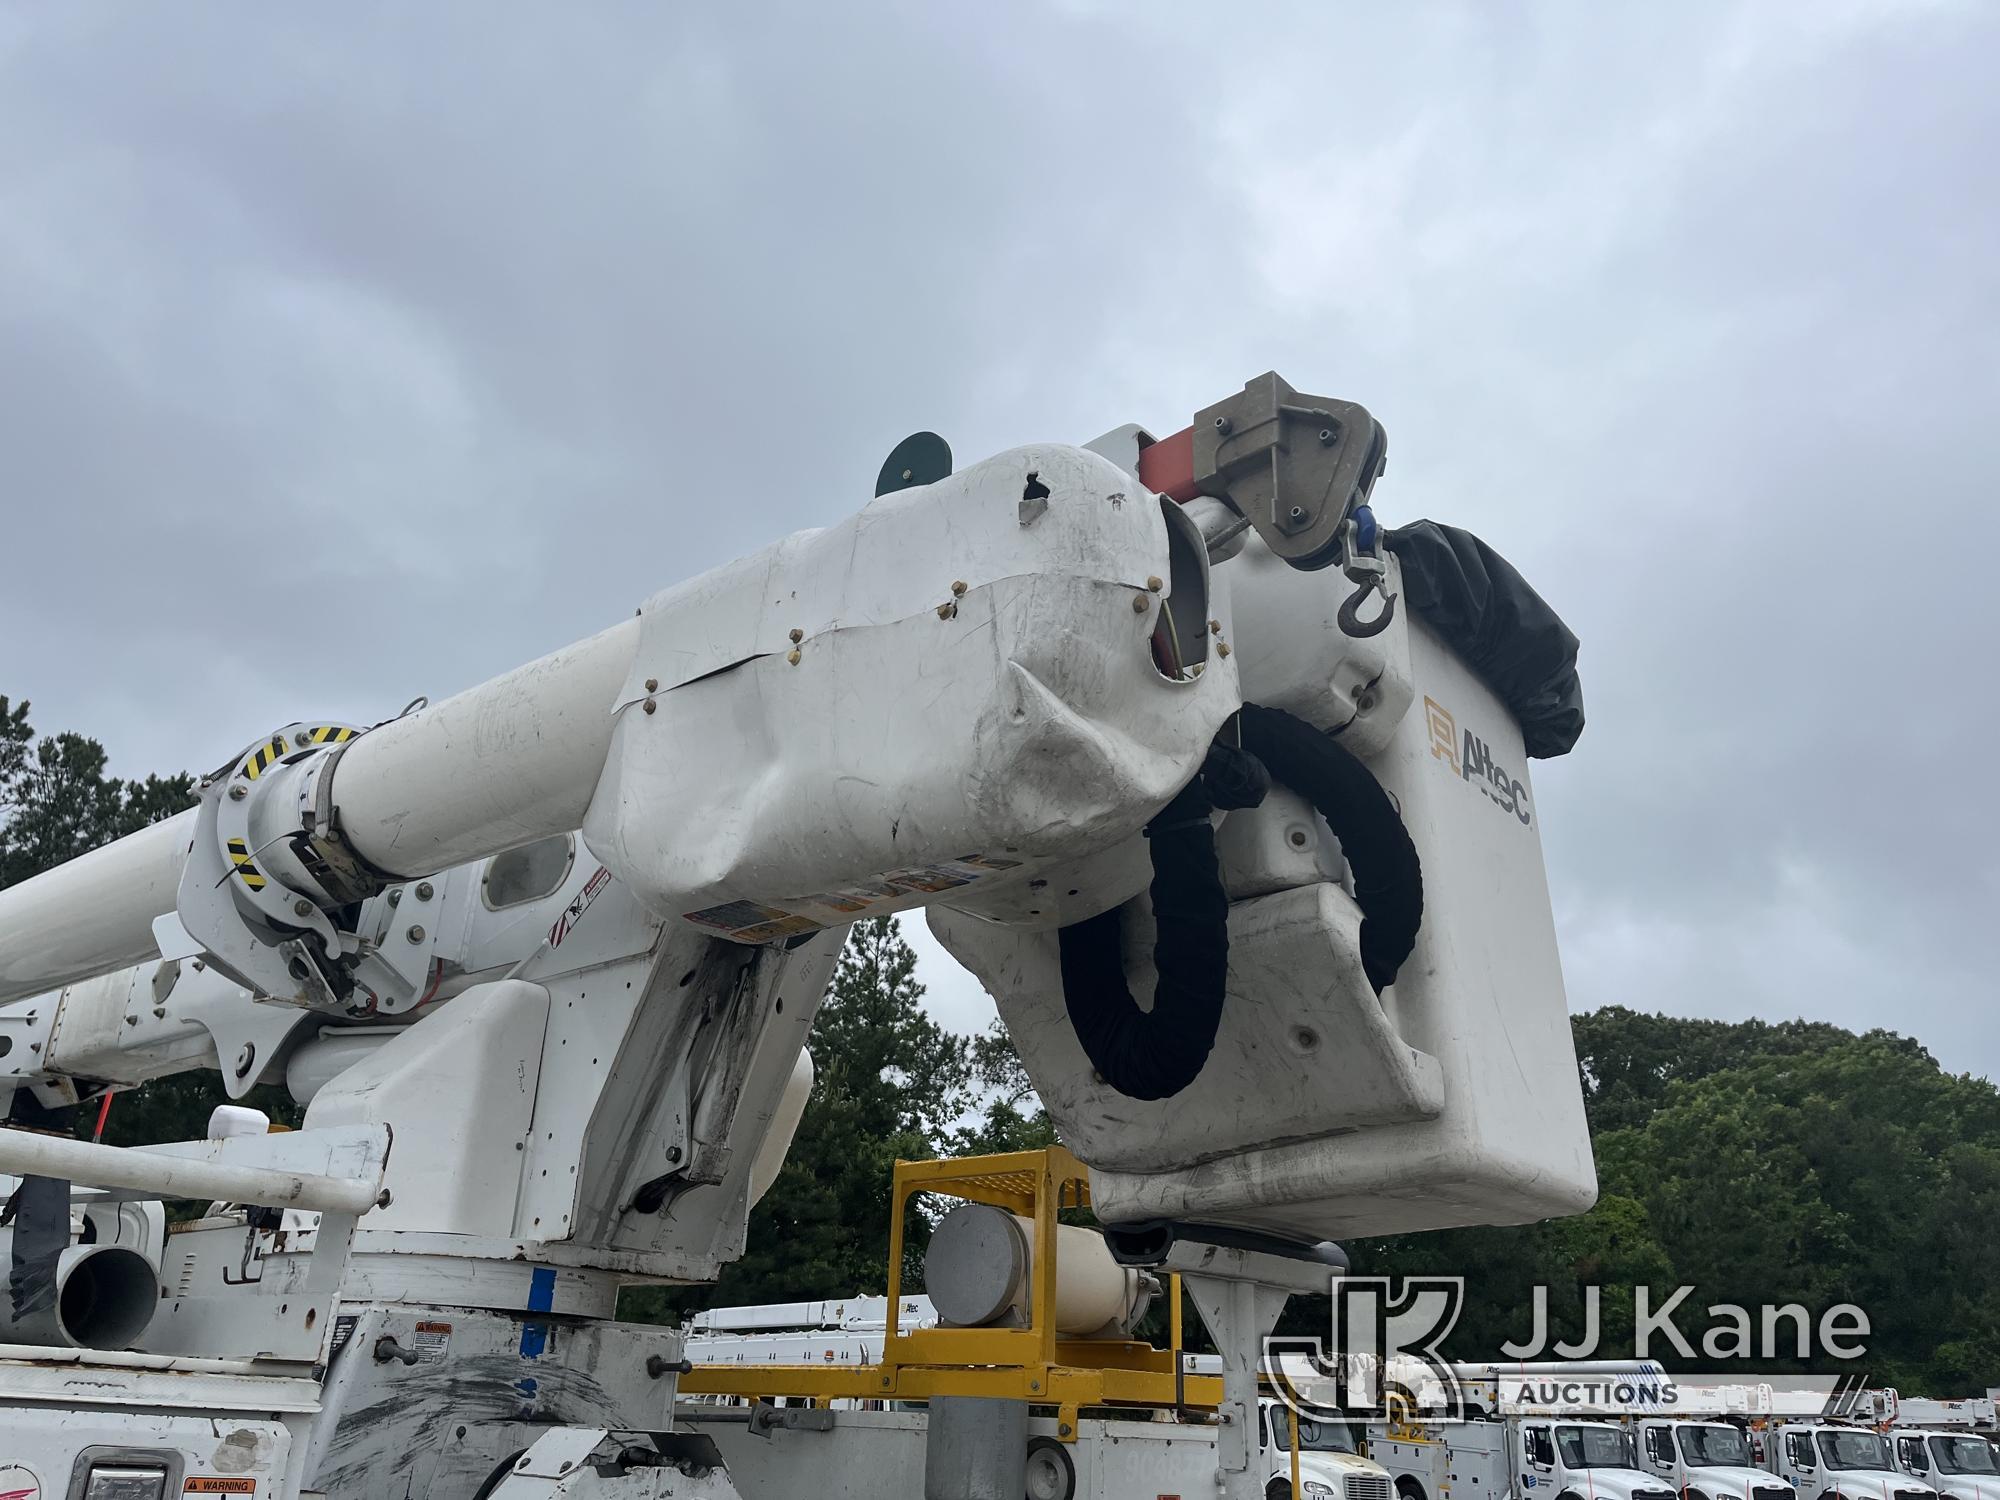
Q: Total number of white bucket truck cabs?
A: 5